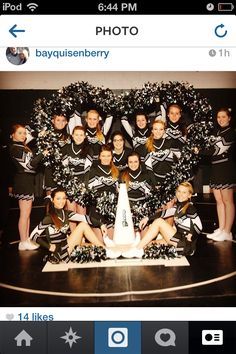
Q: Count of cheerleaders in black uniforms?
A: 13